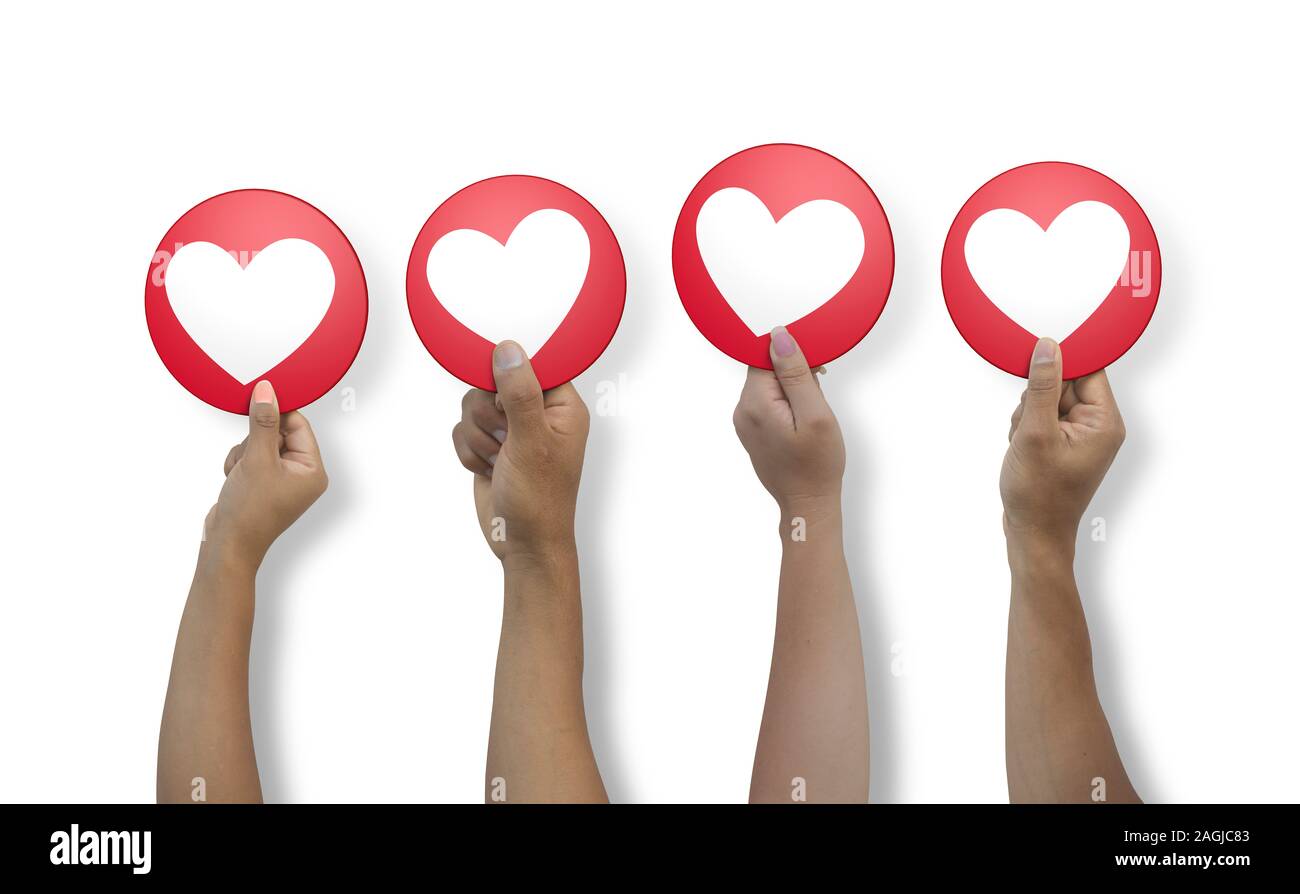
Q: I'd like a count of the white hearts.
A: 4